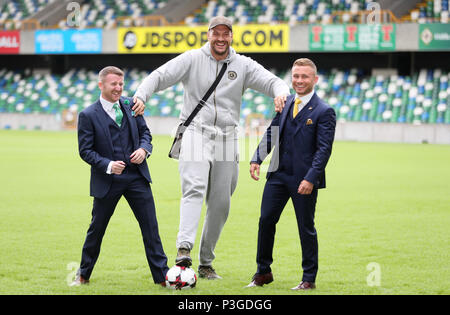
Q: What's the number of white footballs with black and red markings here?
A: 1